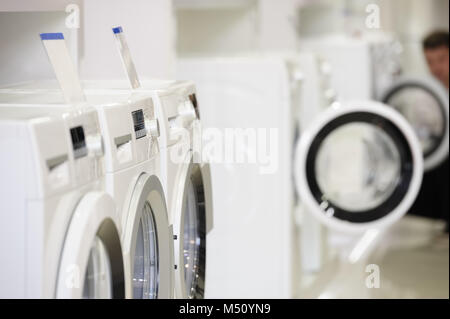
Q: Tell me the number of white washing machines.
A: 6